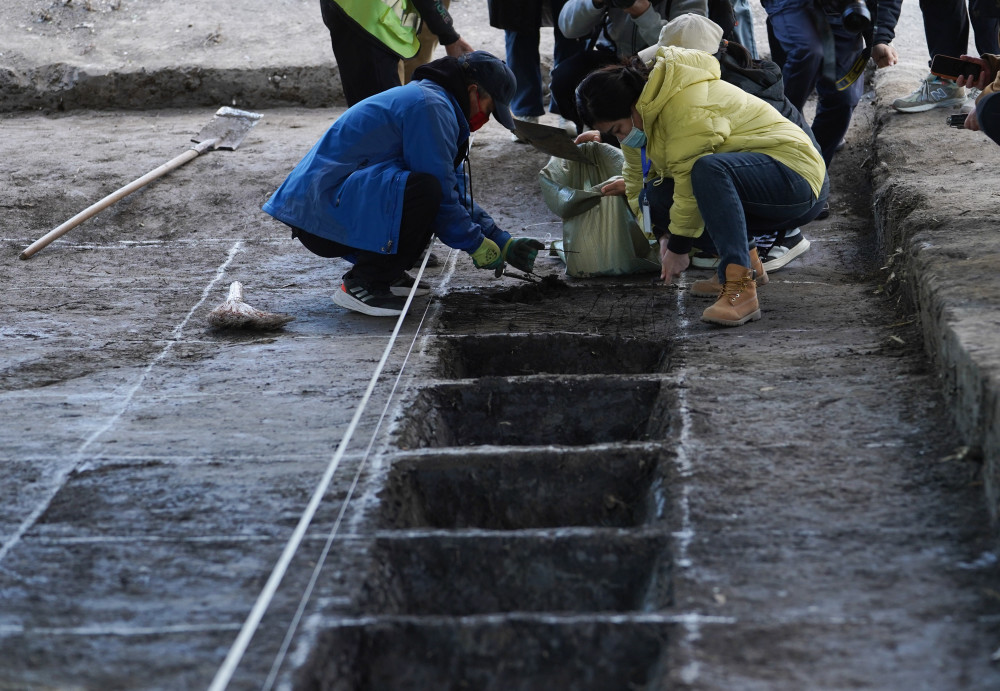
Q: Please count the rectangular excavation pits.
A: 5